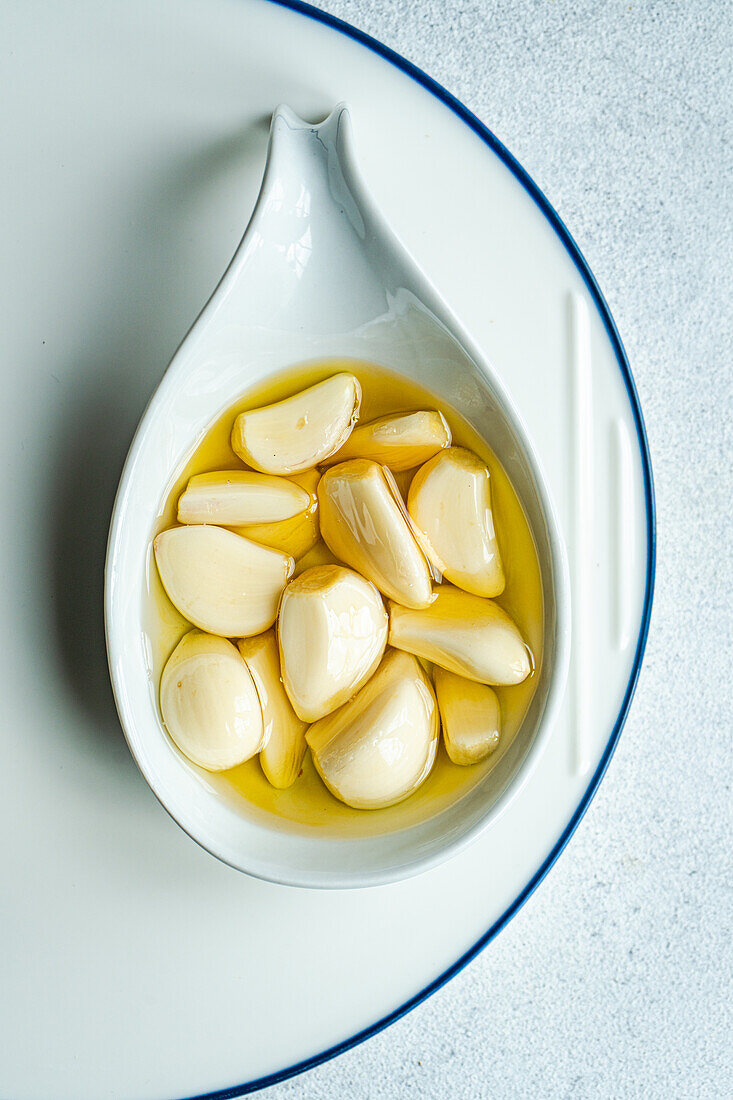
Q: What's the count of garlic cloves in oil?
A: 13